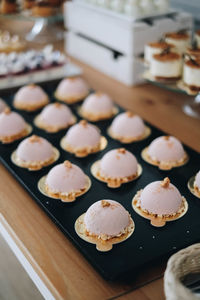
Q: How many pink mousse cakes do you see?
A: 15